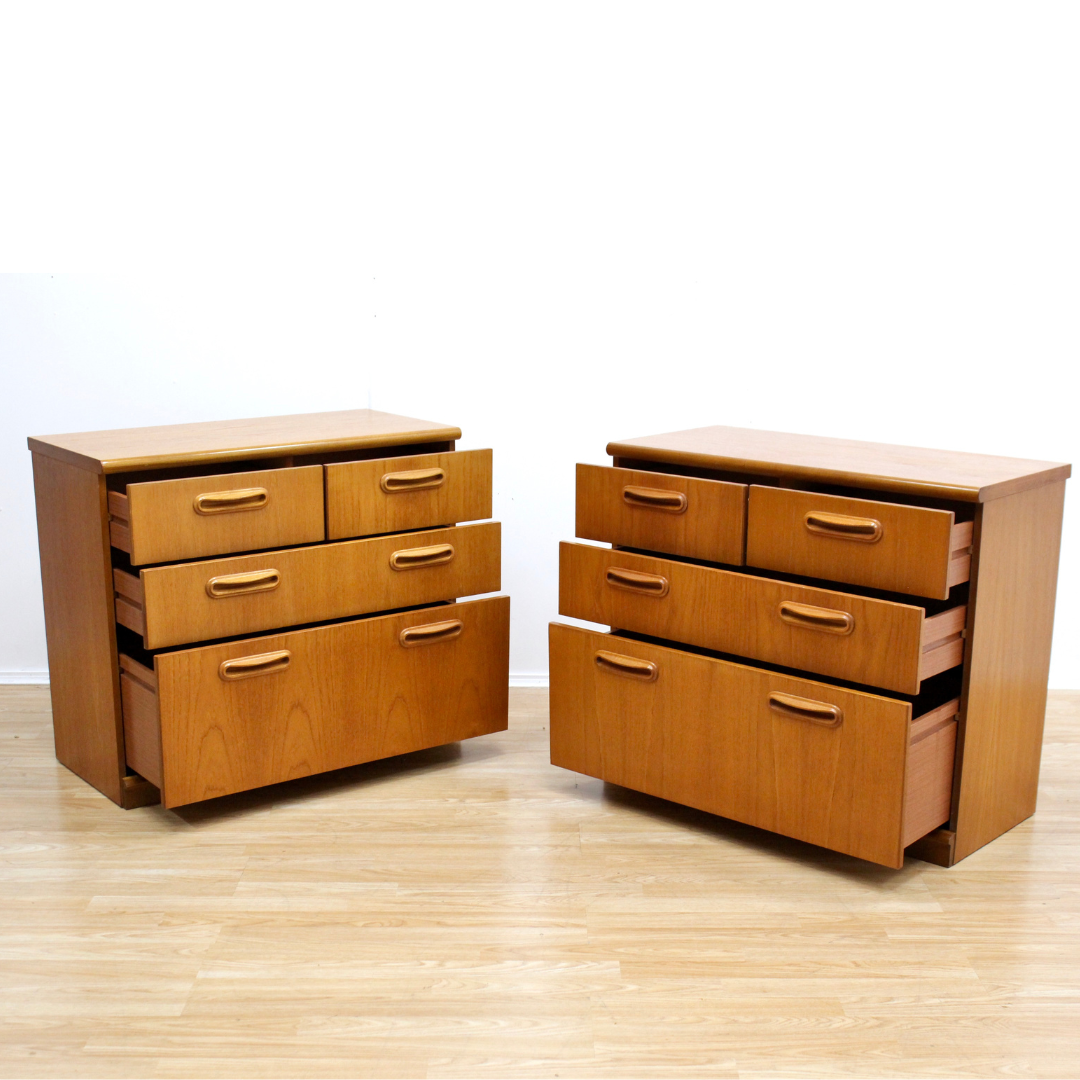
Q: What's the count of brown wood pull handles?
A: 12